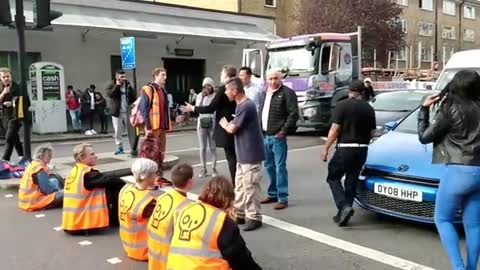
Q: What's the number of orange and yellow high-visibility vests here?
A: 6